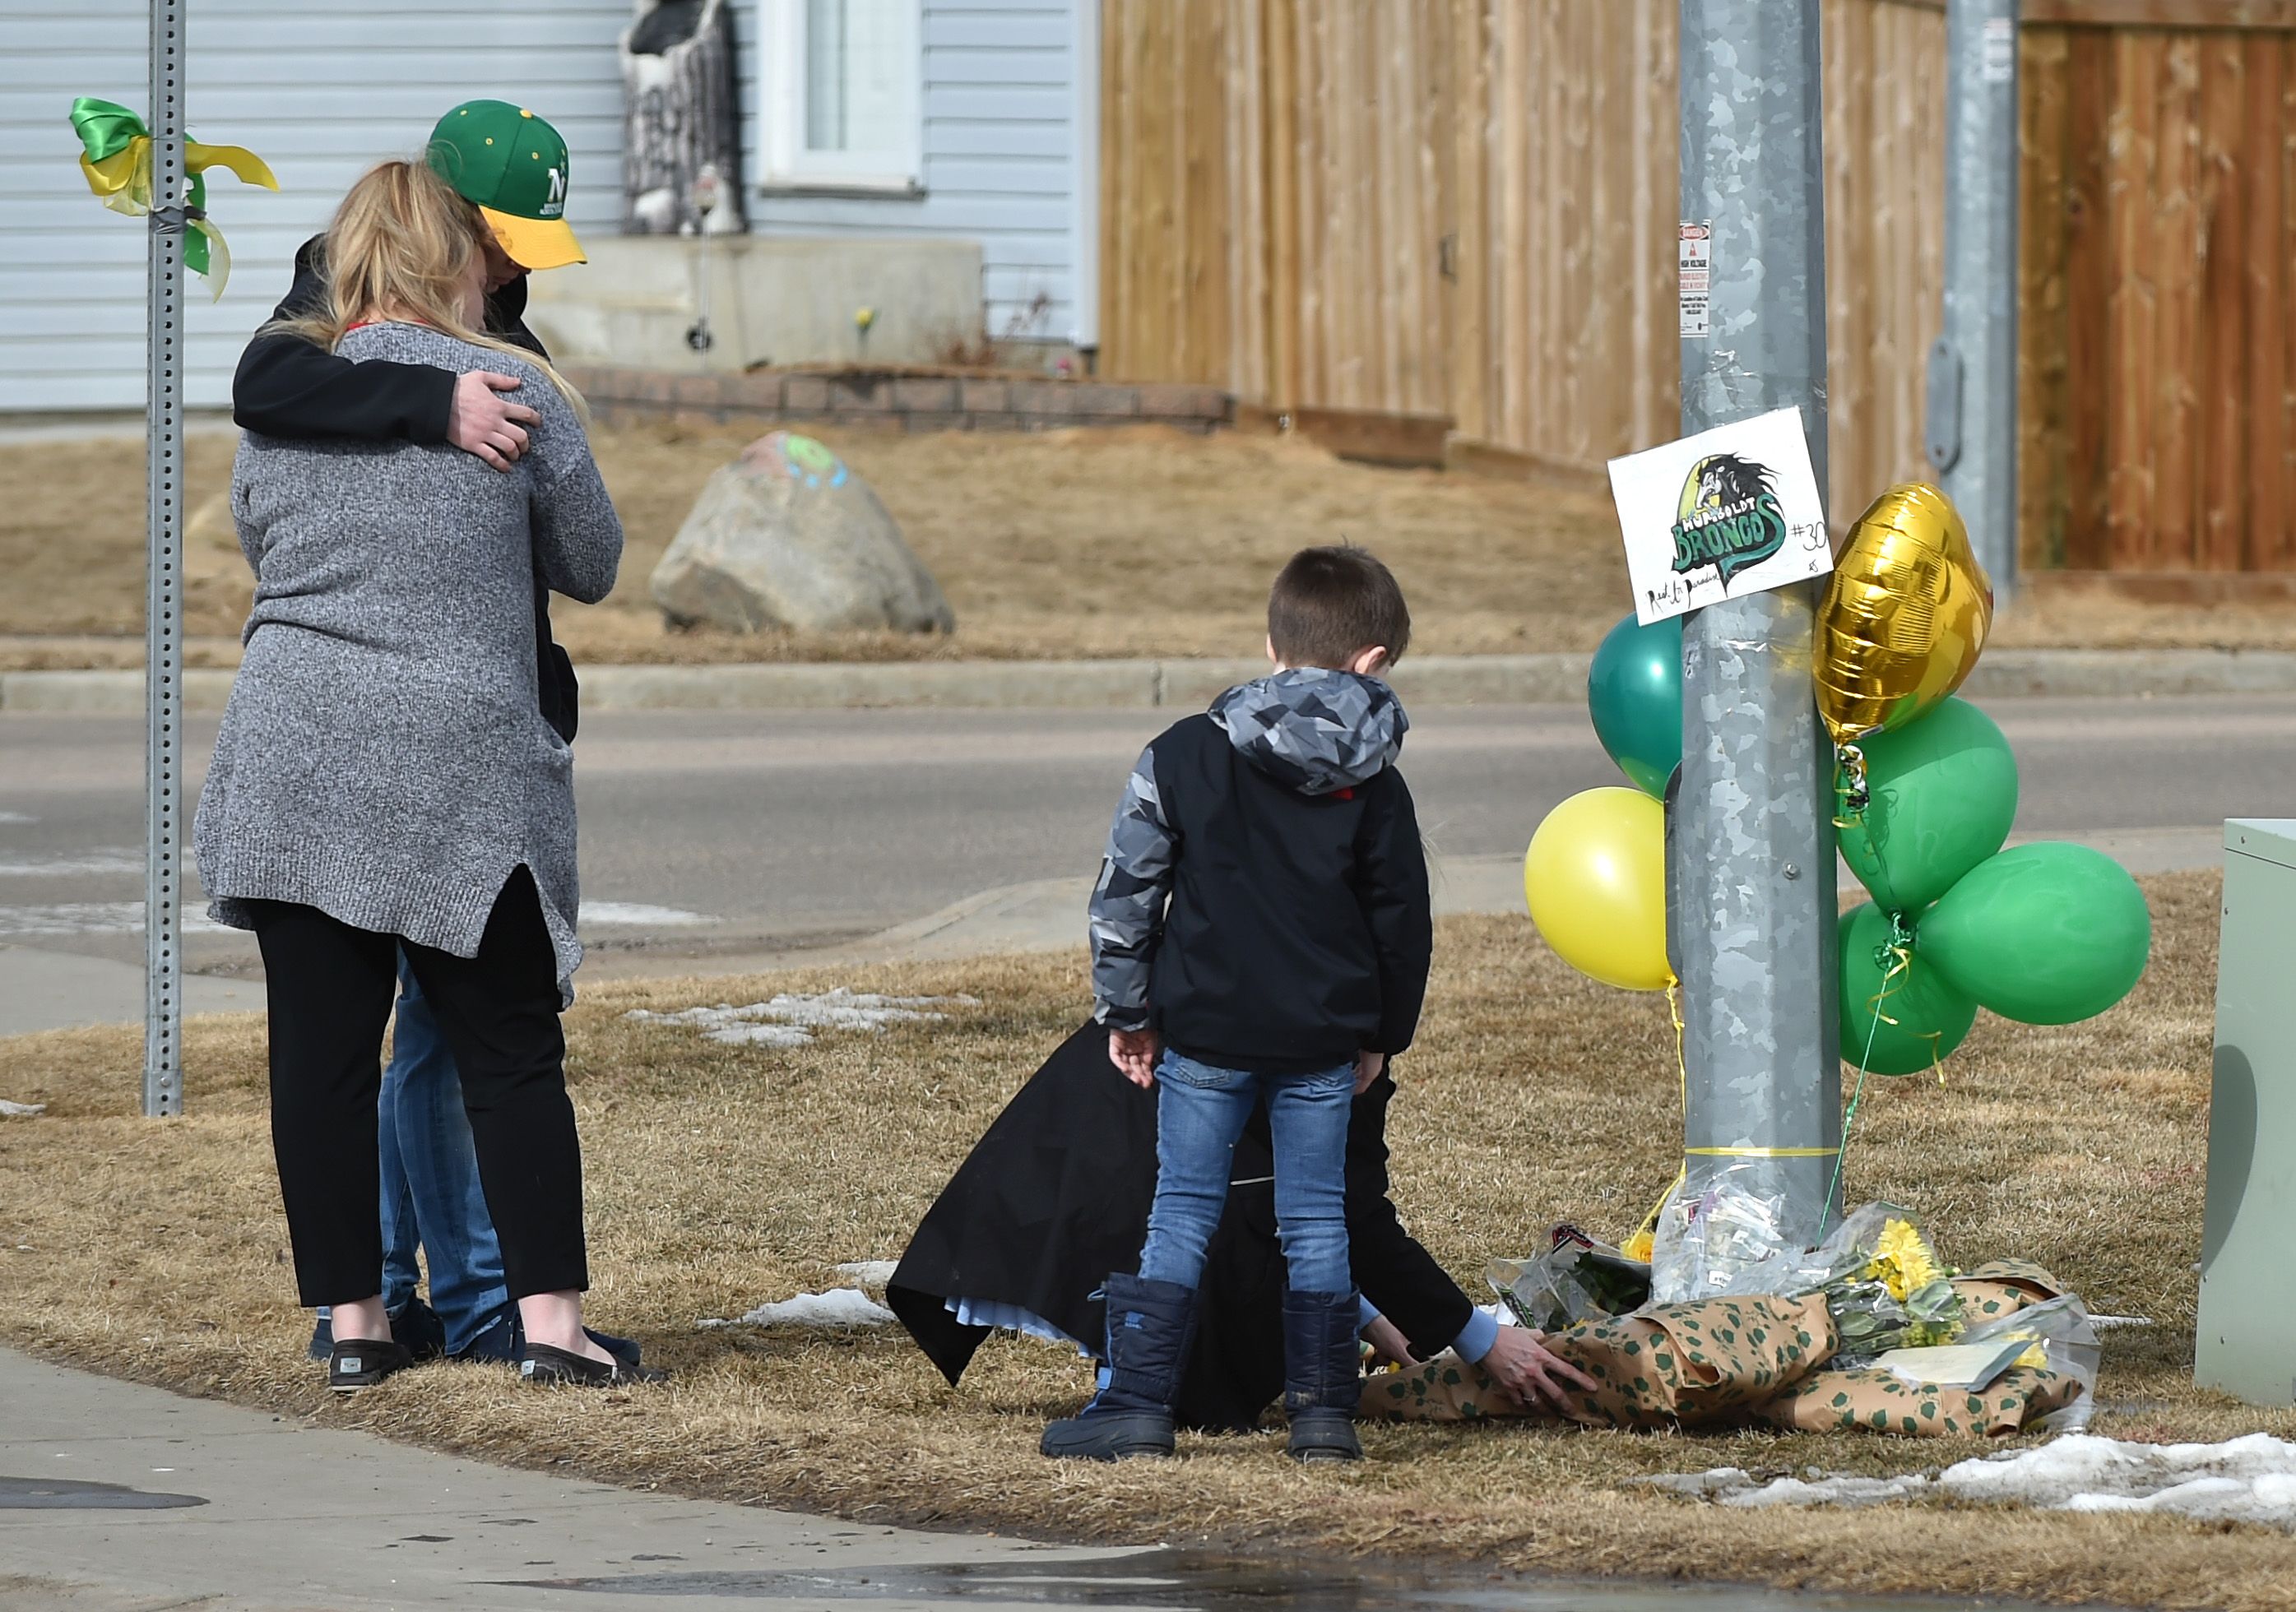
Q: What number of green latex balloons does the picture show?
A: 4